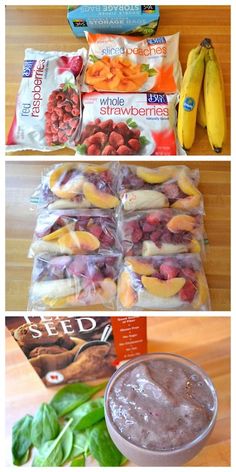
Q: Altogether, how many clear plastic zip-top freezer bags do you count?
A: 6